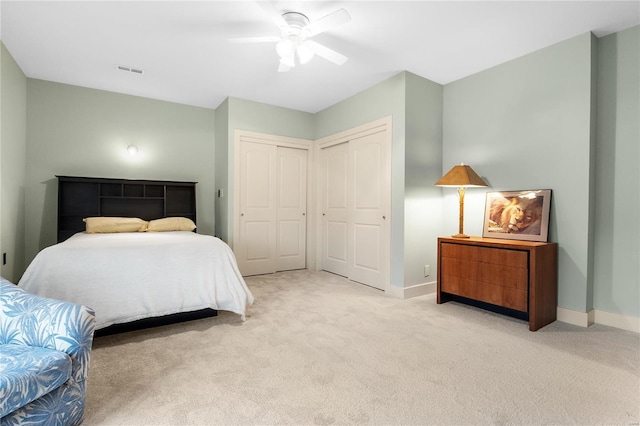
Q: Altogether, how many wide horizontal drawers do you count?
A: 3